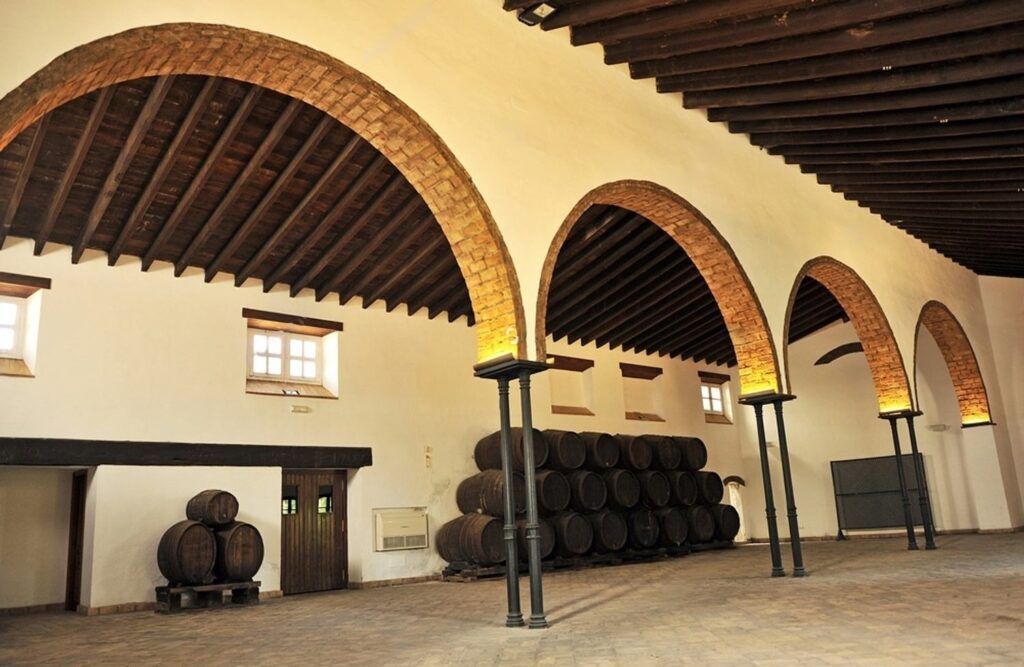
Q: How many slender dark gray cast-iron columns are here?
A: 6